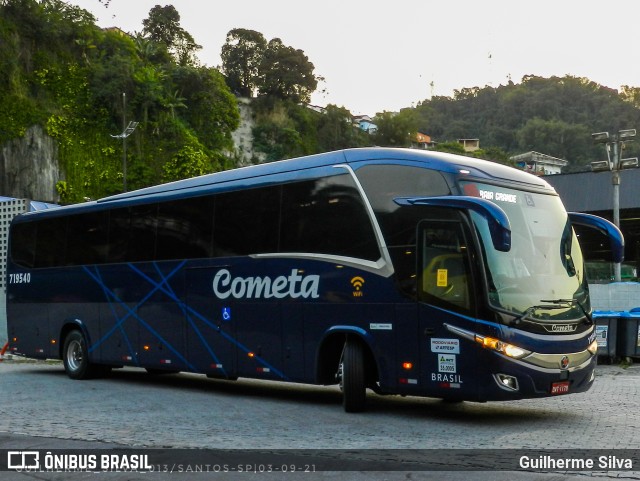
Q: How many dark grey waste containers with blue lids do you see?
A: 2